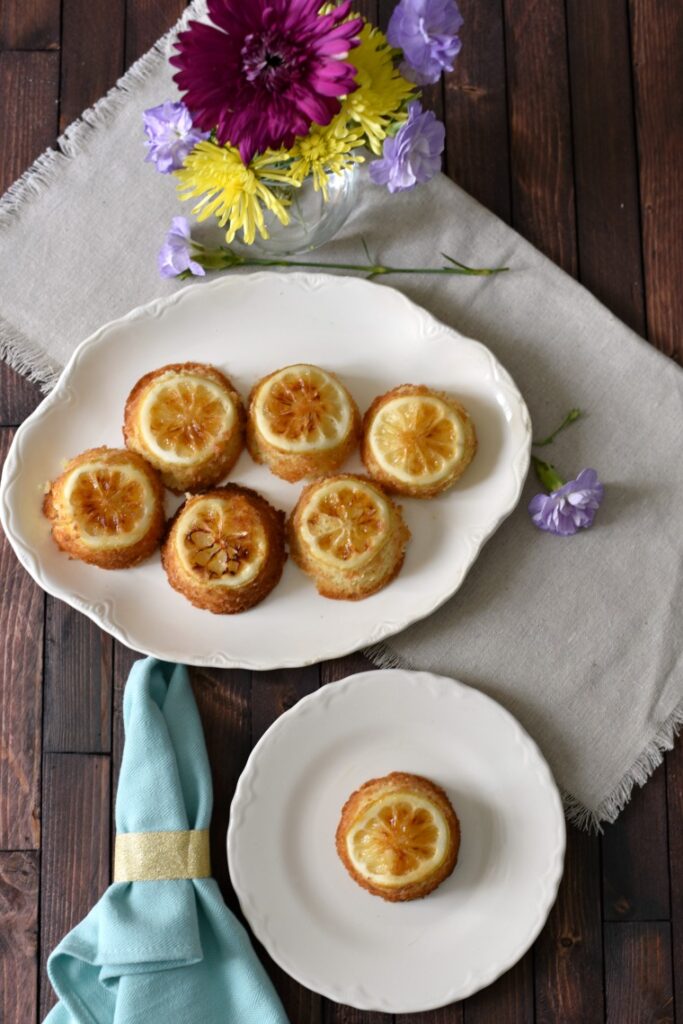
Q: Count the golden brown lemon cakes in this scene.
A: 7